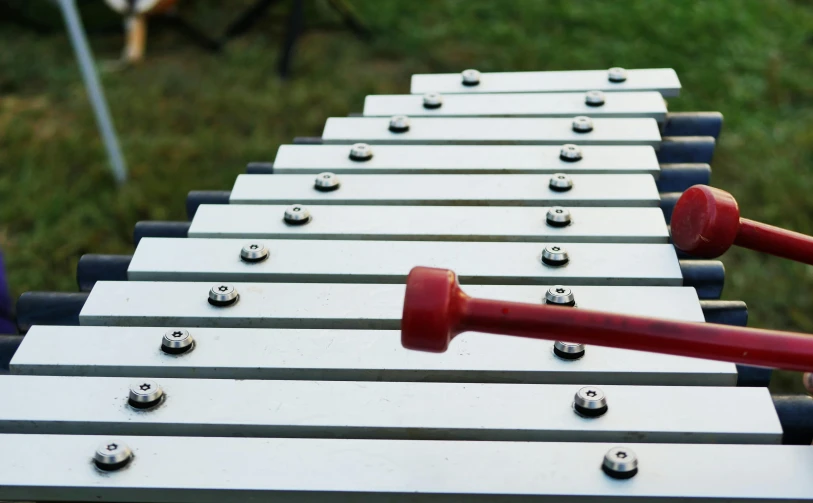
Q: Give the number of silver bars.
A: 11